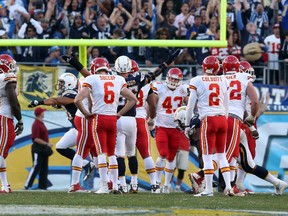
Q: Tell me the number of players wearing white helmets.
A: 3